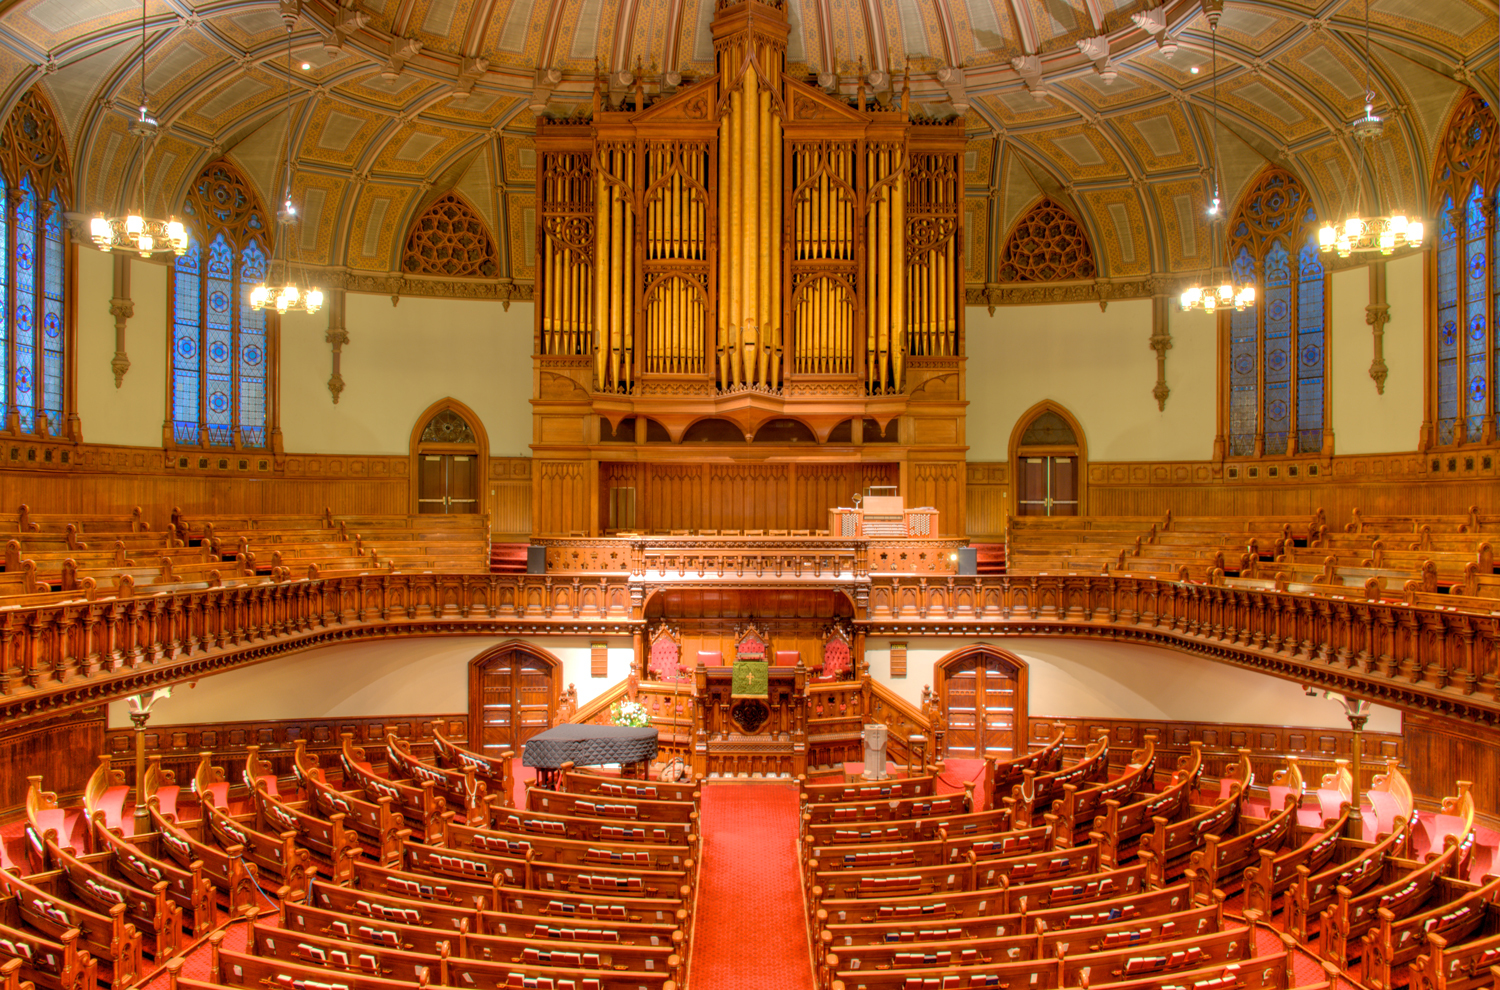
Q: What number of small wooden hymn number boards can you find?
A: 2